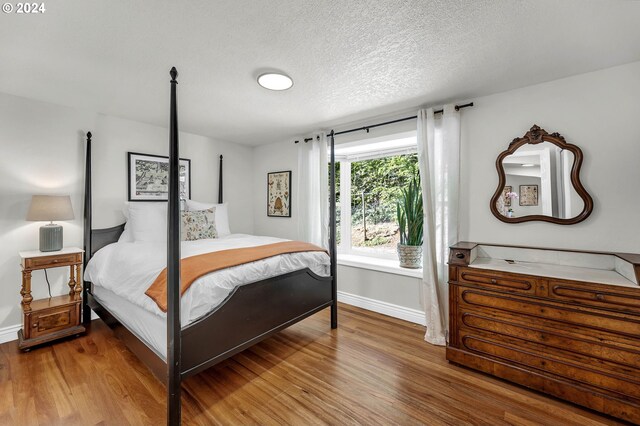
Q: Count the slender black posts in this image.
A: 4